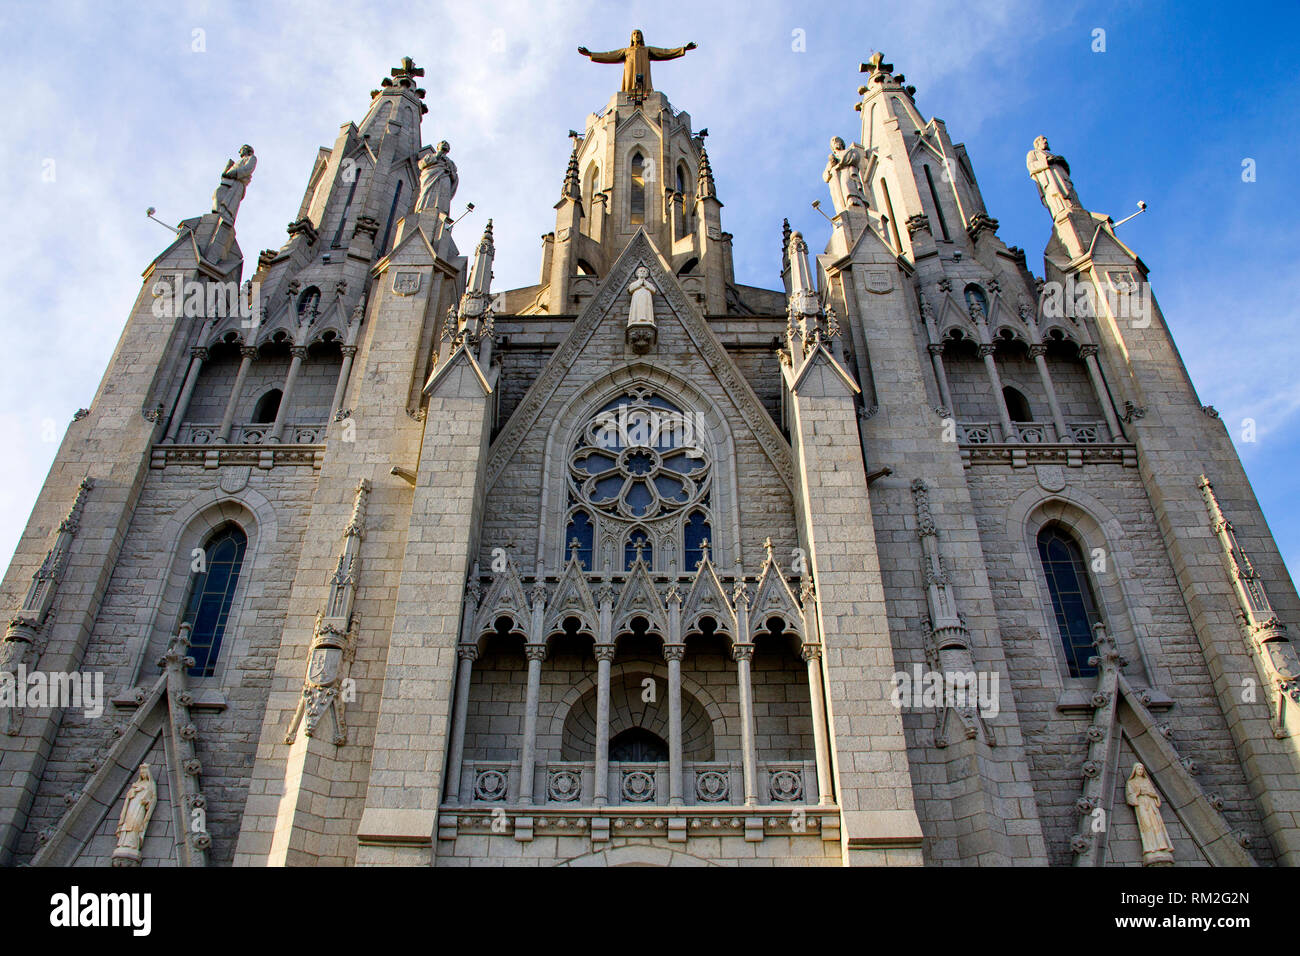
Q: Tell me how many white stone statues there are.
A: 7